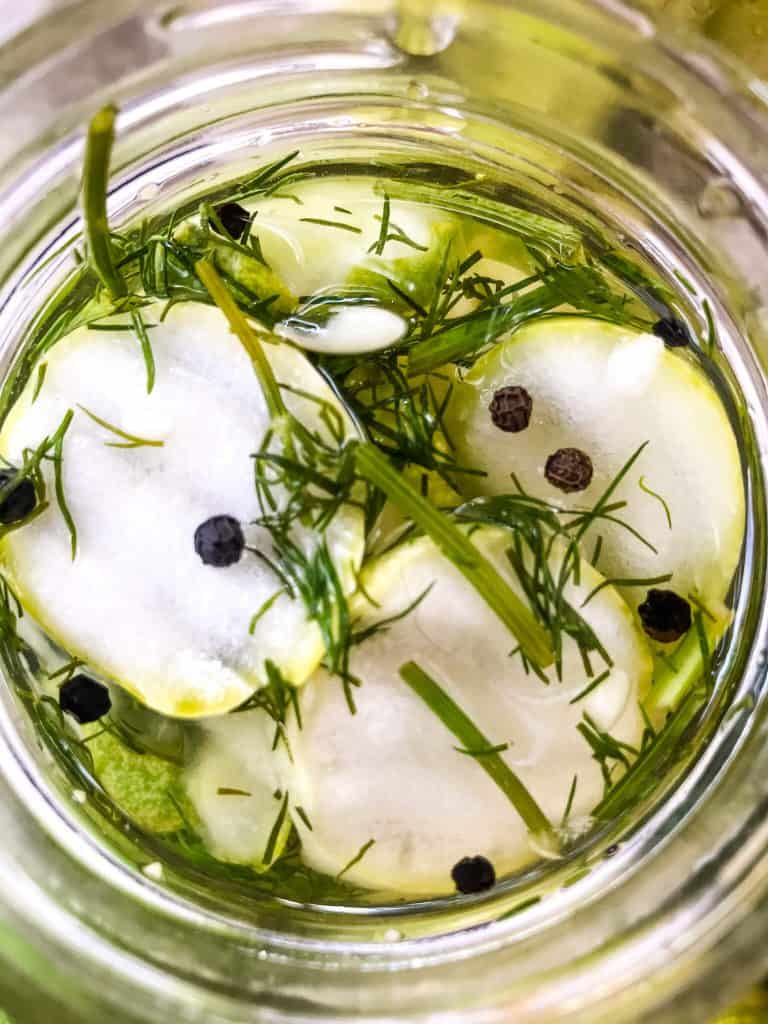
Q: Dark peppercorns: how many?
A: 9